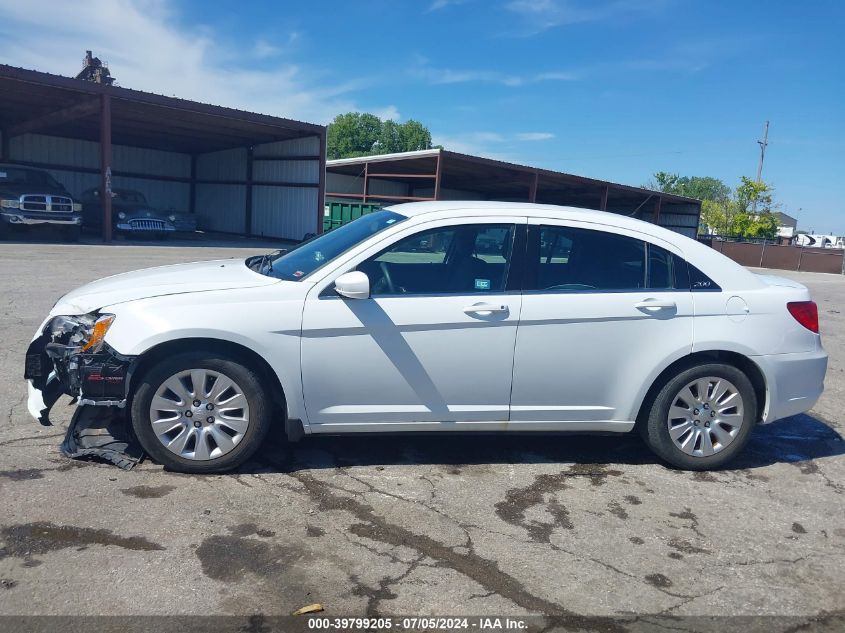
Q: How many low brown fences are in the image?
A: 1